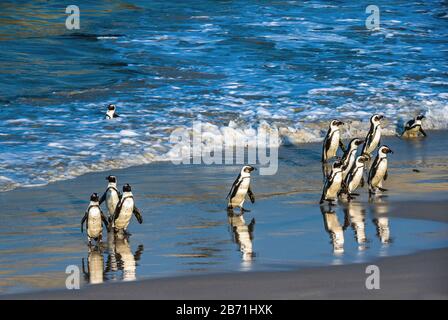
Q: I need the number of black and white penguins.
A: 12